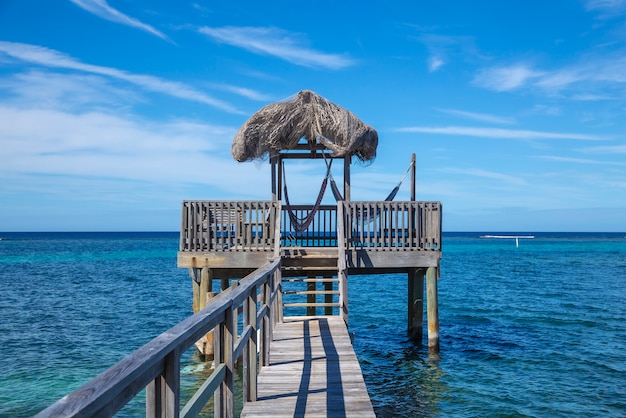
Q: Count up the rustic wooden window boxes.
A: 0